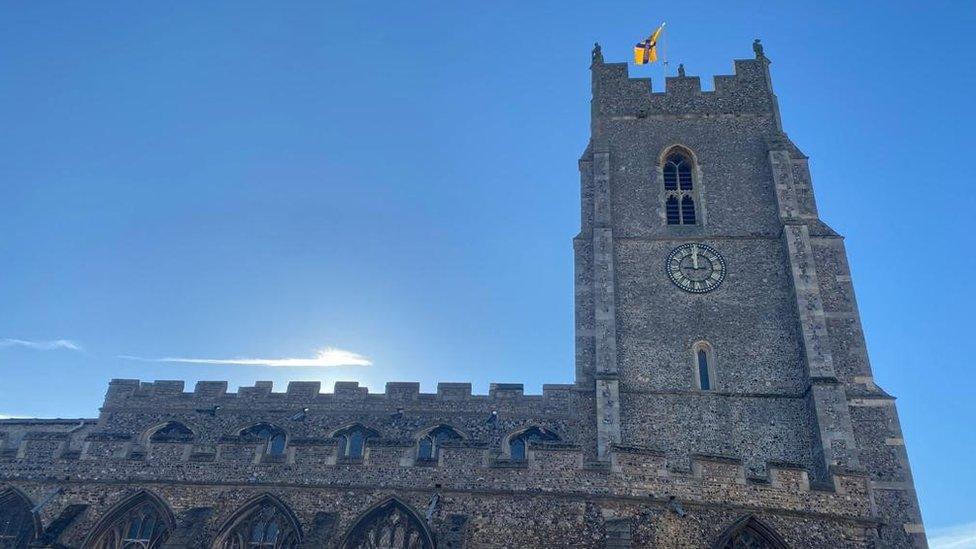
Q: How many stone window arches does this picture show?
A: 12